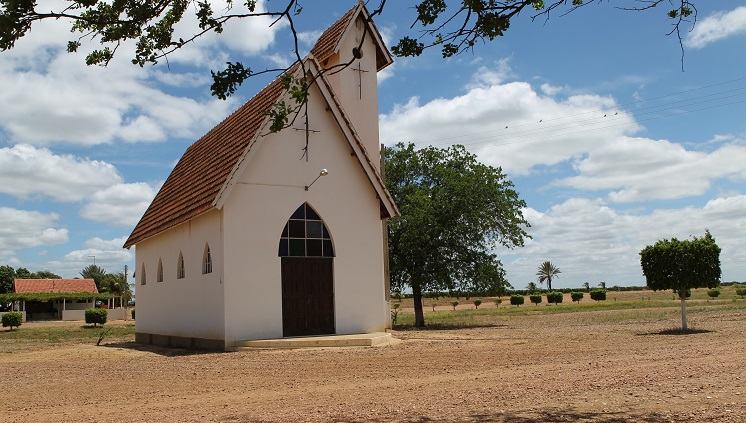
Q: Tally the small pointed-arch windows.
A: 4